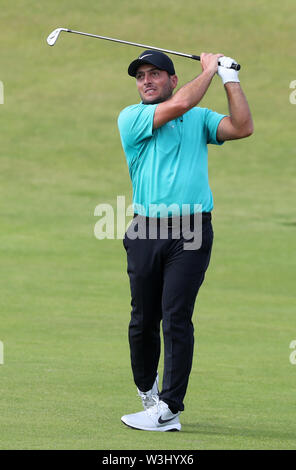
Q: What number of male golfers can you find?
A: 1